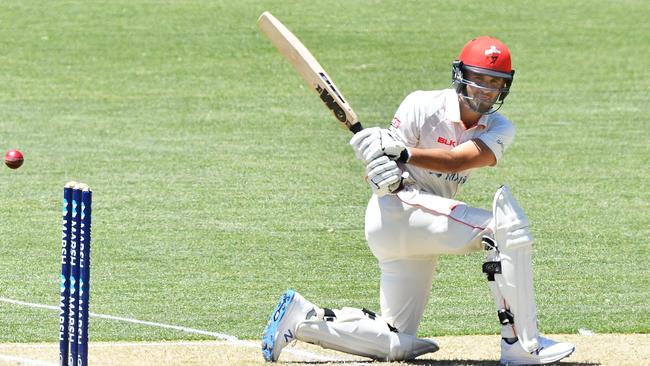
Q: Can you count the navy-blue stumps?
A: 3